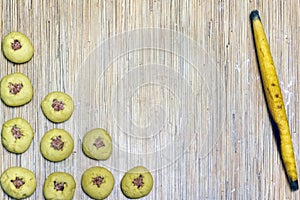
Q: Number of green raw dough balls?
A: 10